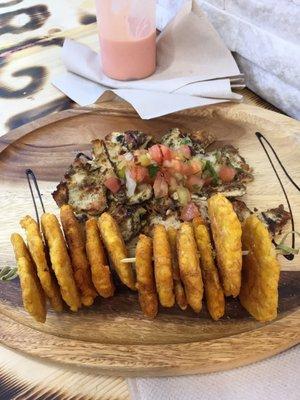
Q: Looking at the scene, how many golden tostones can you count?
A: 13